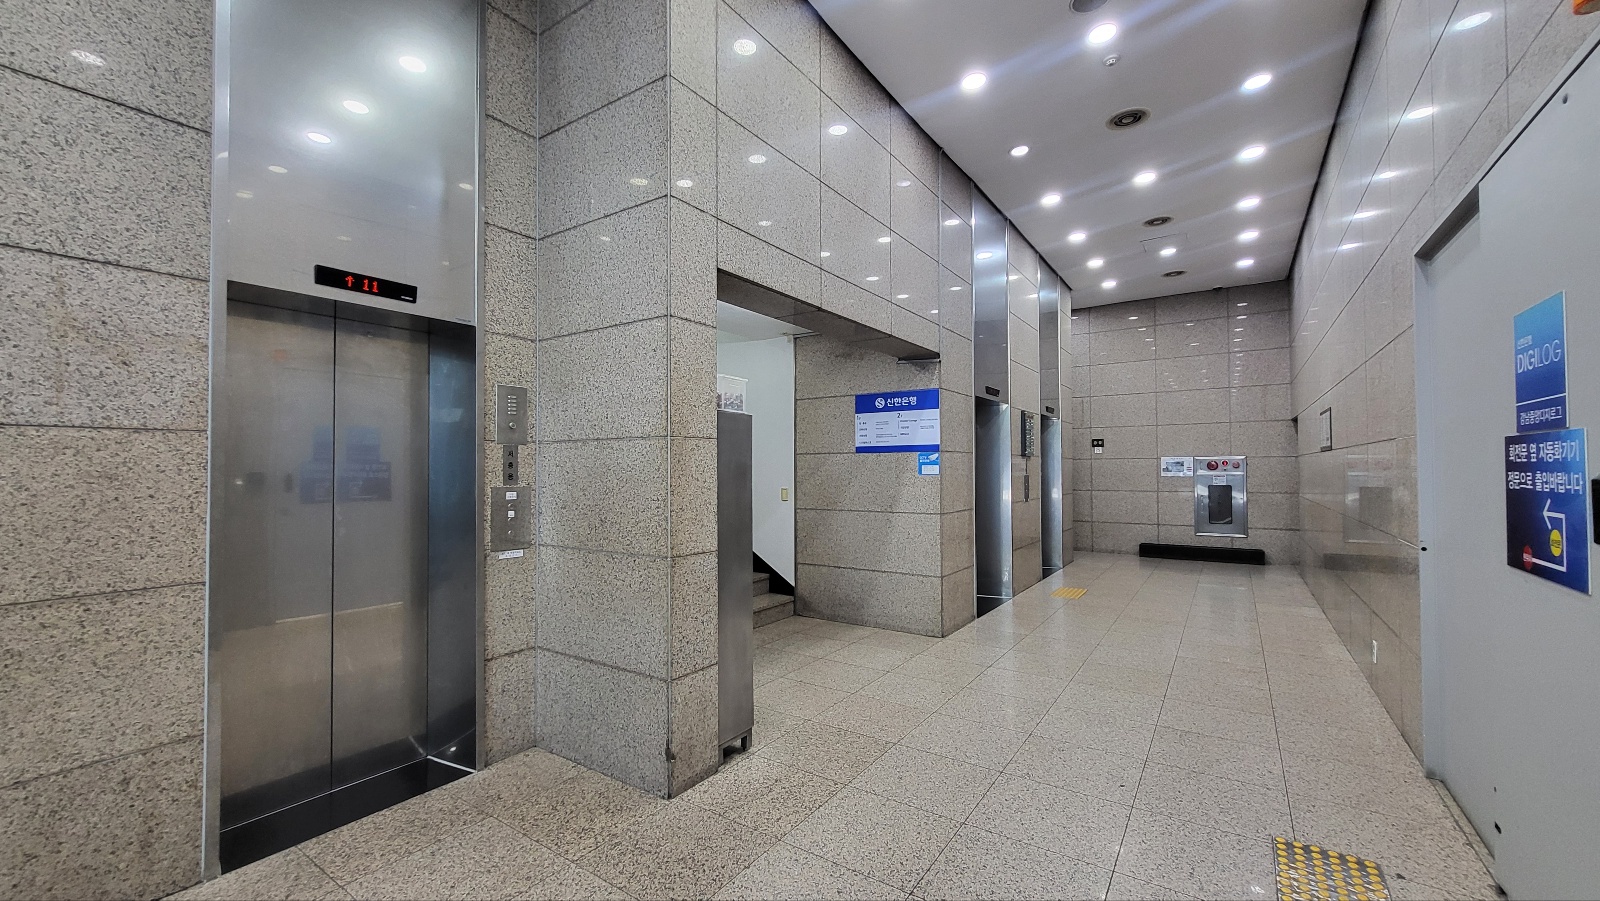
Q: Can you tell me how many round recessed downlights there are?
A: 14